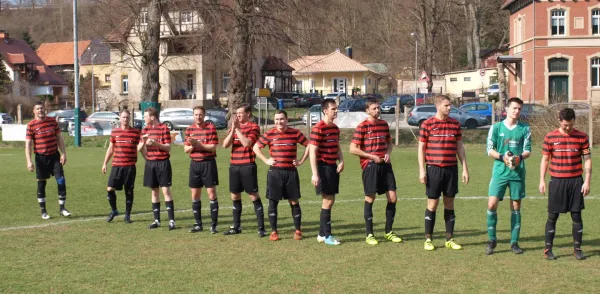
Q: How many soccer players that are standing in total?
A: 11